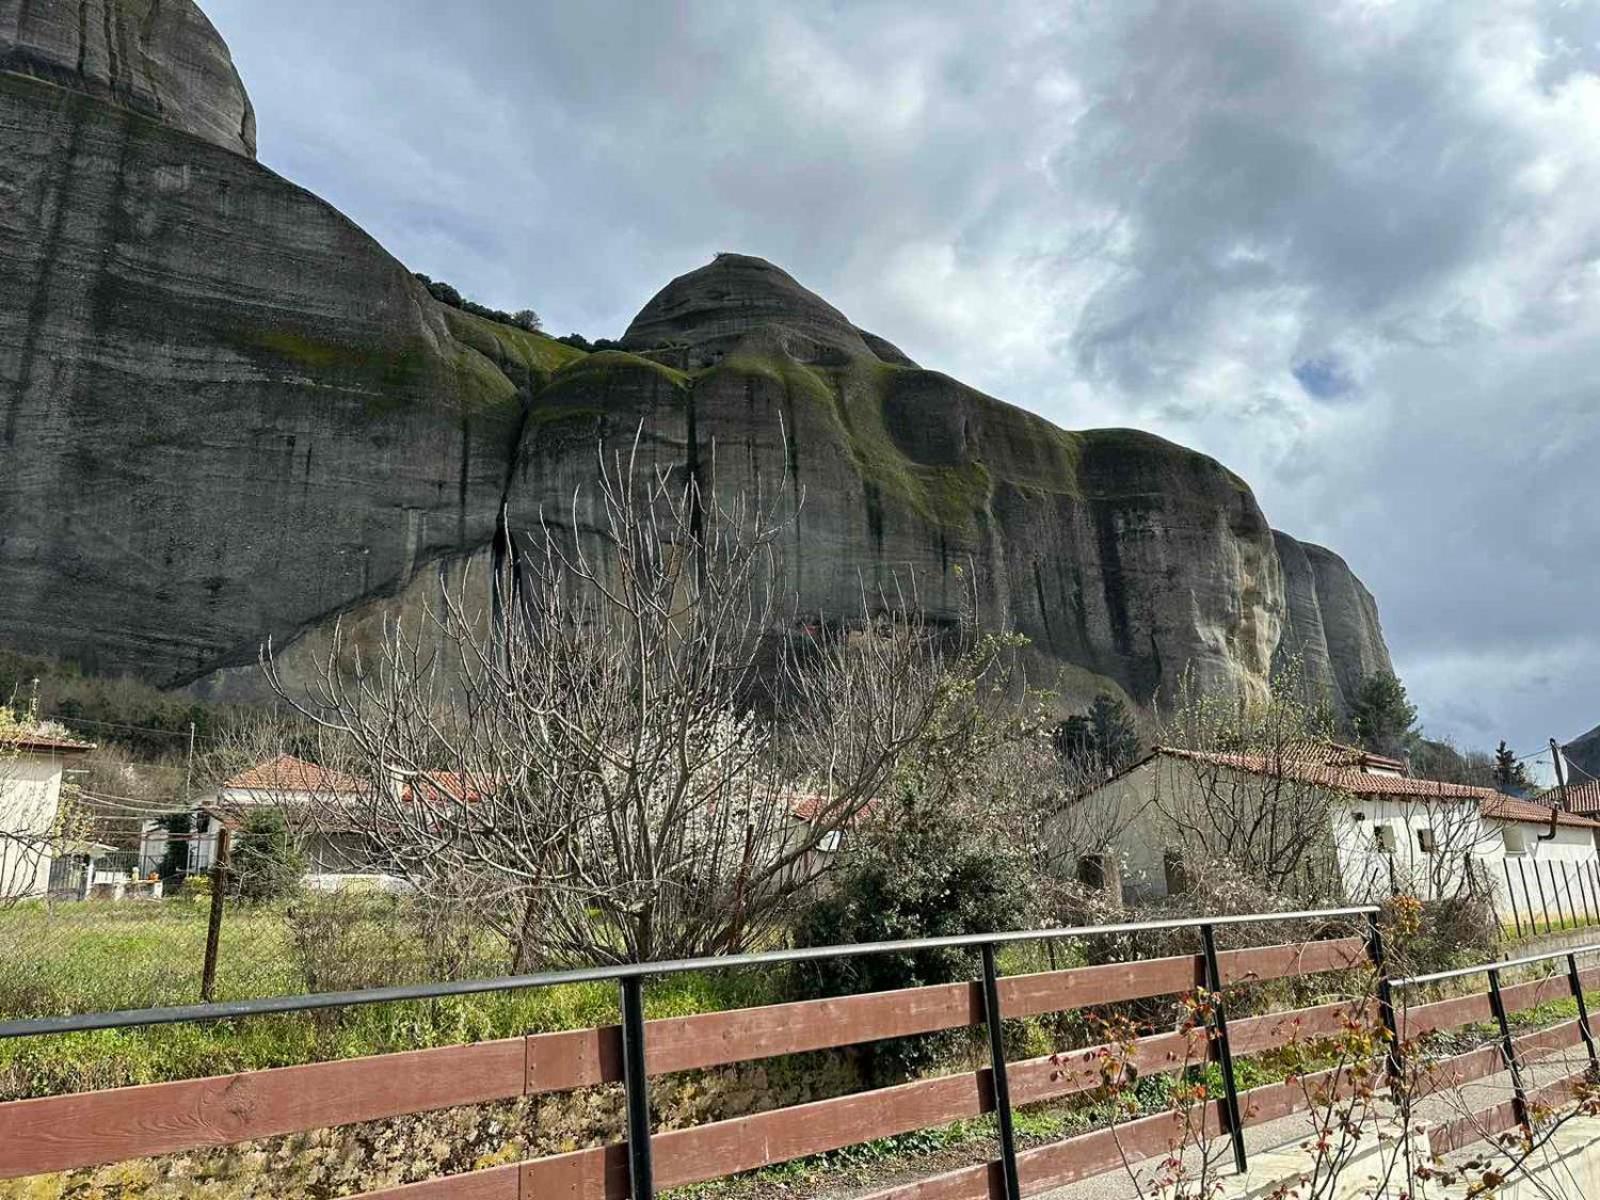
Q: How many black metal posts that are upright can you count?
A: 6